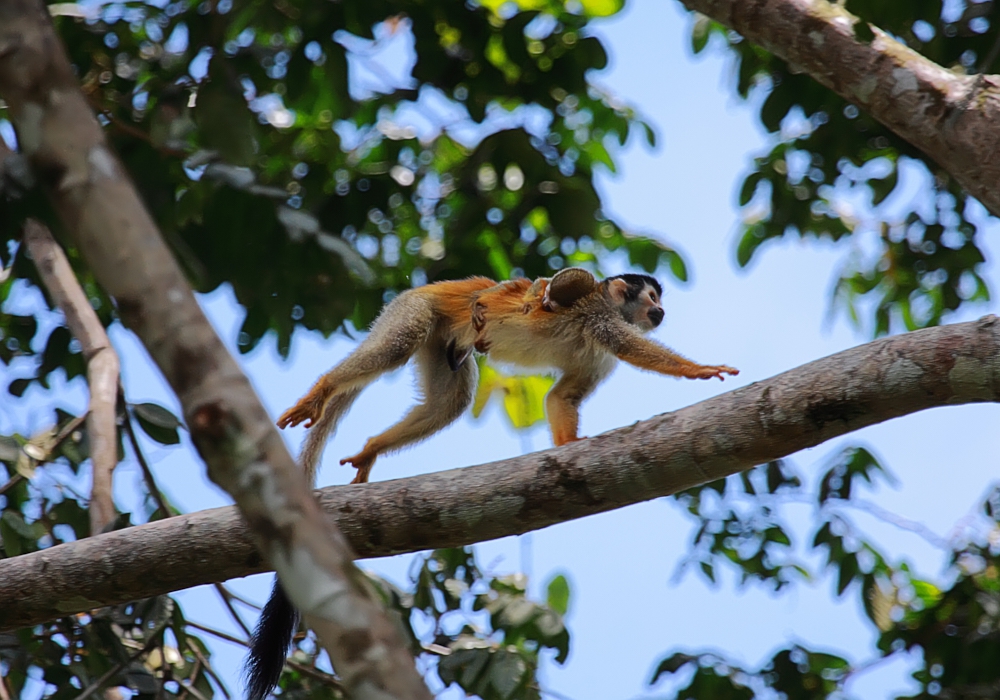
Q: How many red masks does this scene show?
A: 0